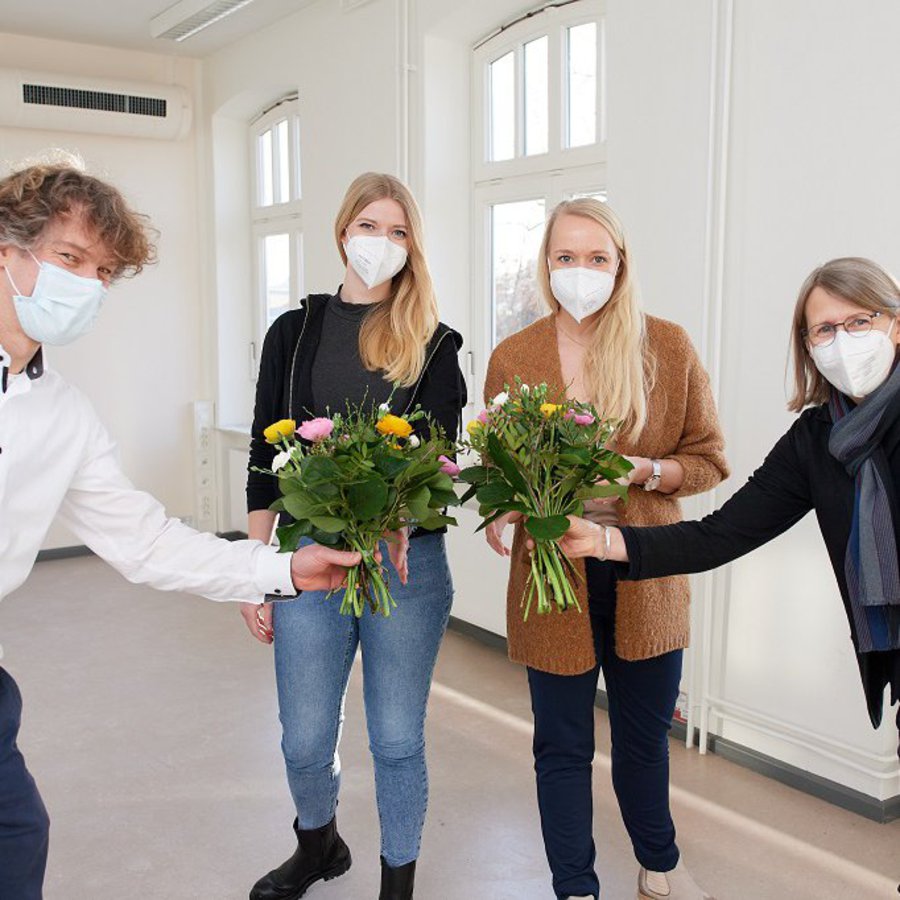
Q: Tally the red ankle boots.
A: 0